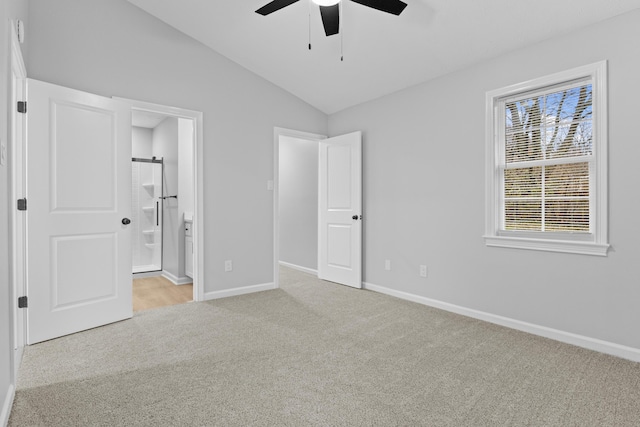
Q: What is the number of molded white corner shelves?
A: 4